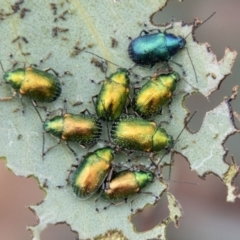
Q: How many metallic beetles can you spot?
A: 8